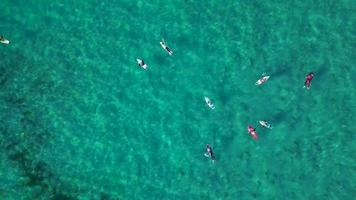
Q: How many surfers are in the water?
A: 9